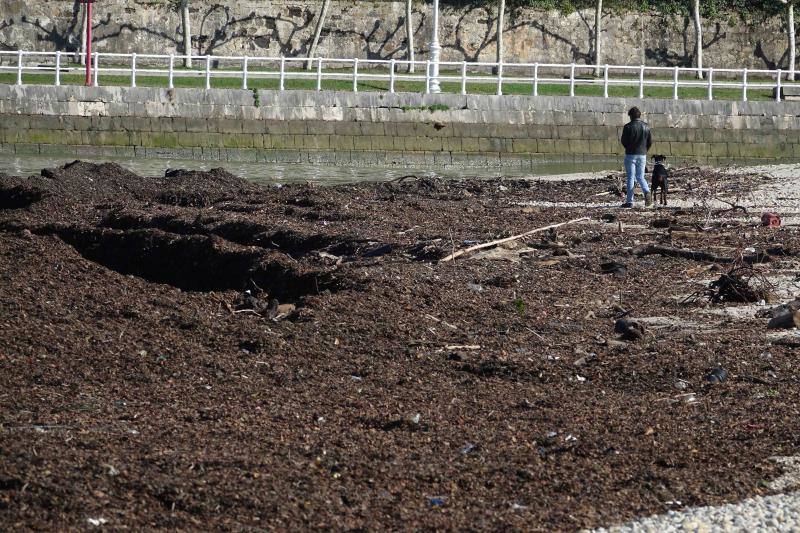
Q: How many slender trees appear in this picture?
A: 8